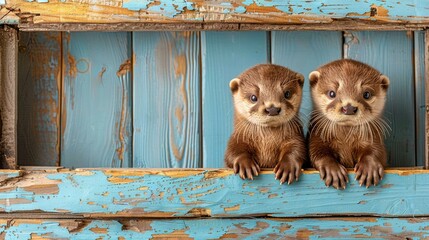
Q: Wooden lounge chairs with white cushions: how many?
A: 0